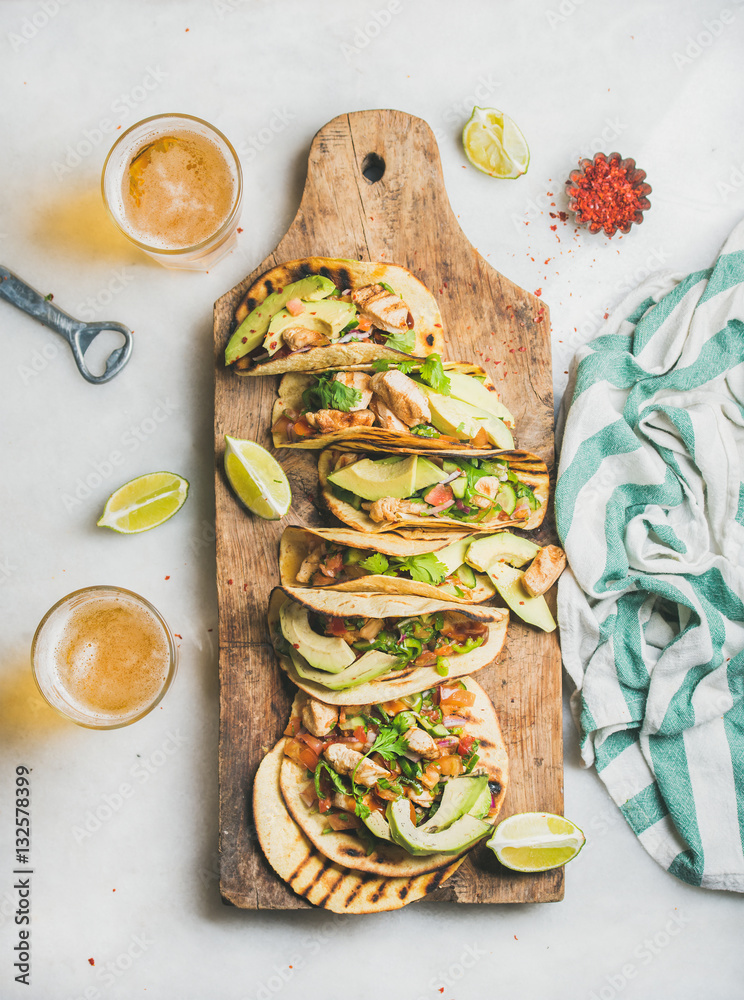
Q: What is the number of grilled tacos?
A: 6